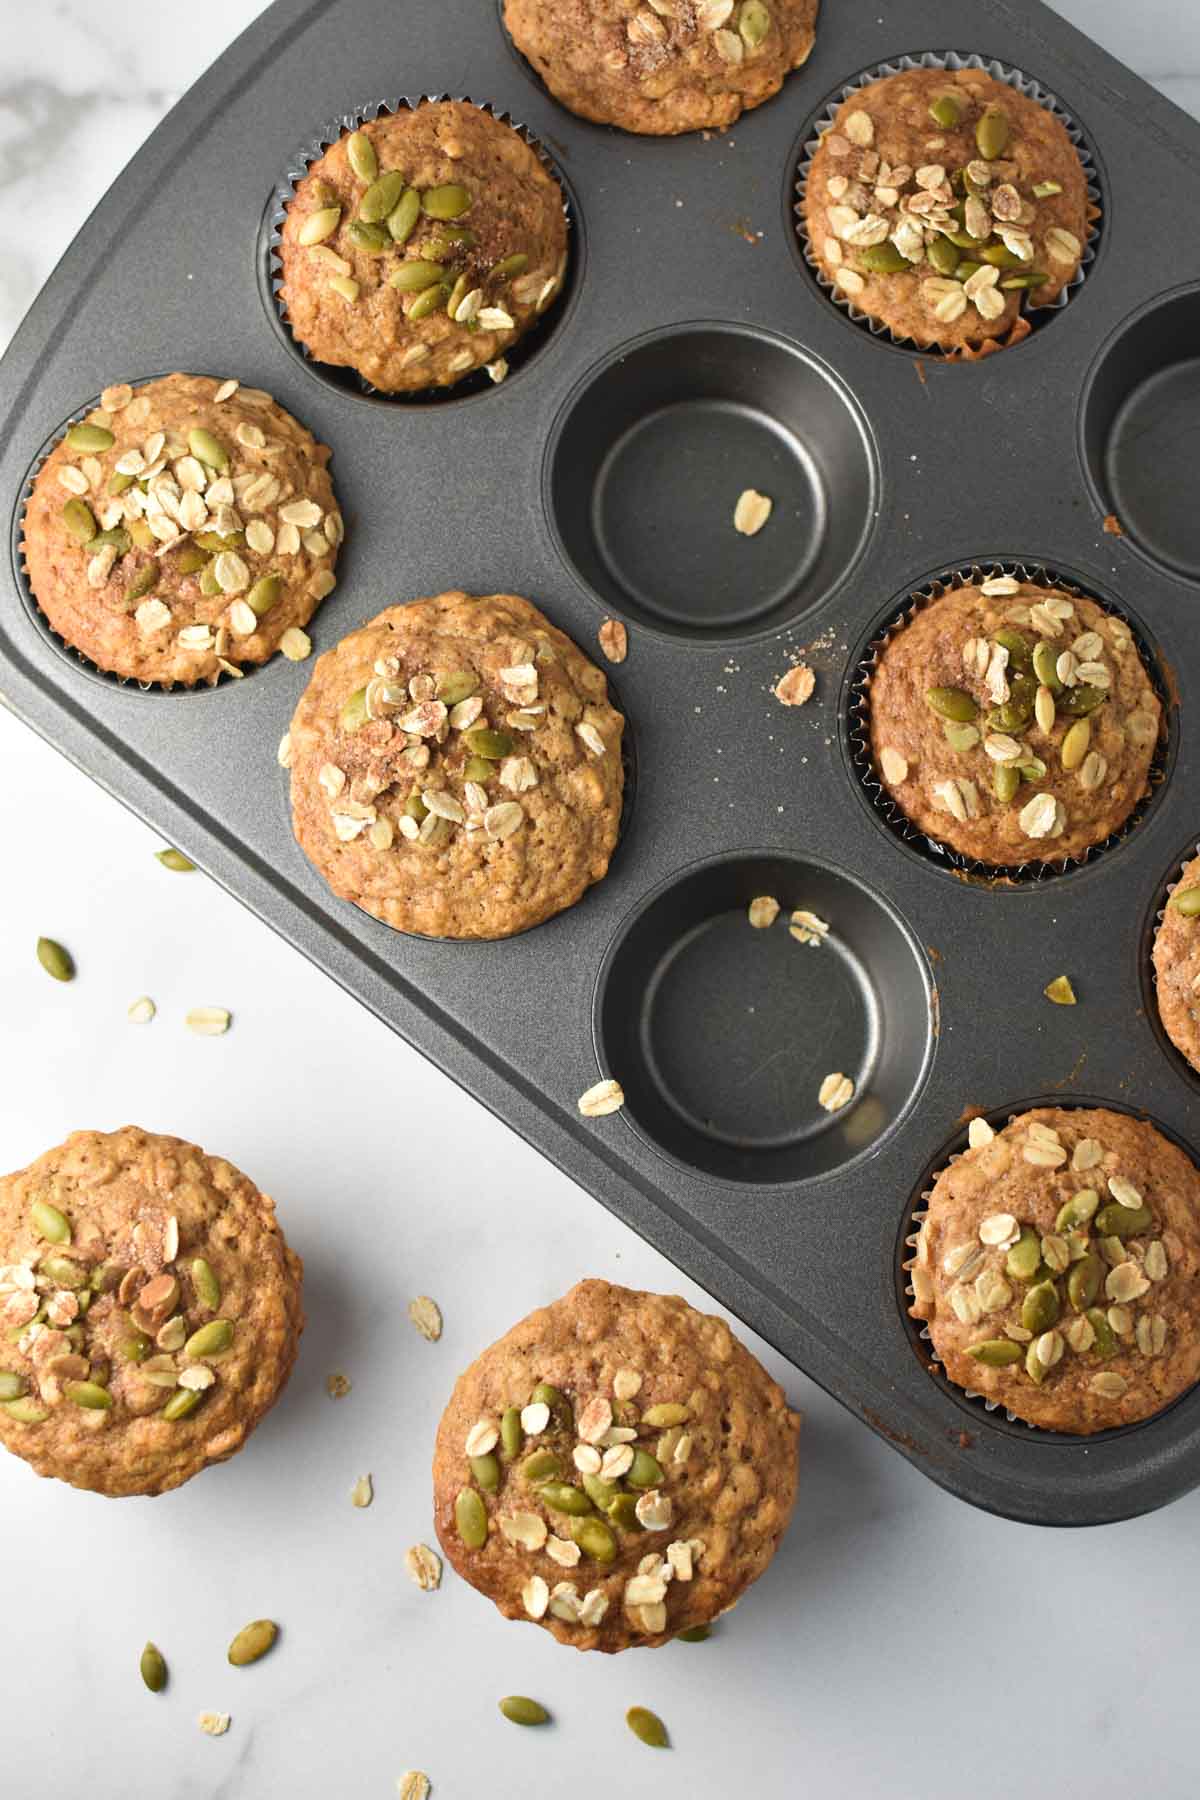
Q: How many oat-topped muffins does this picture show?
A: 10